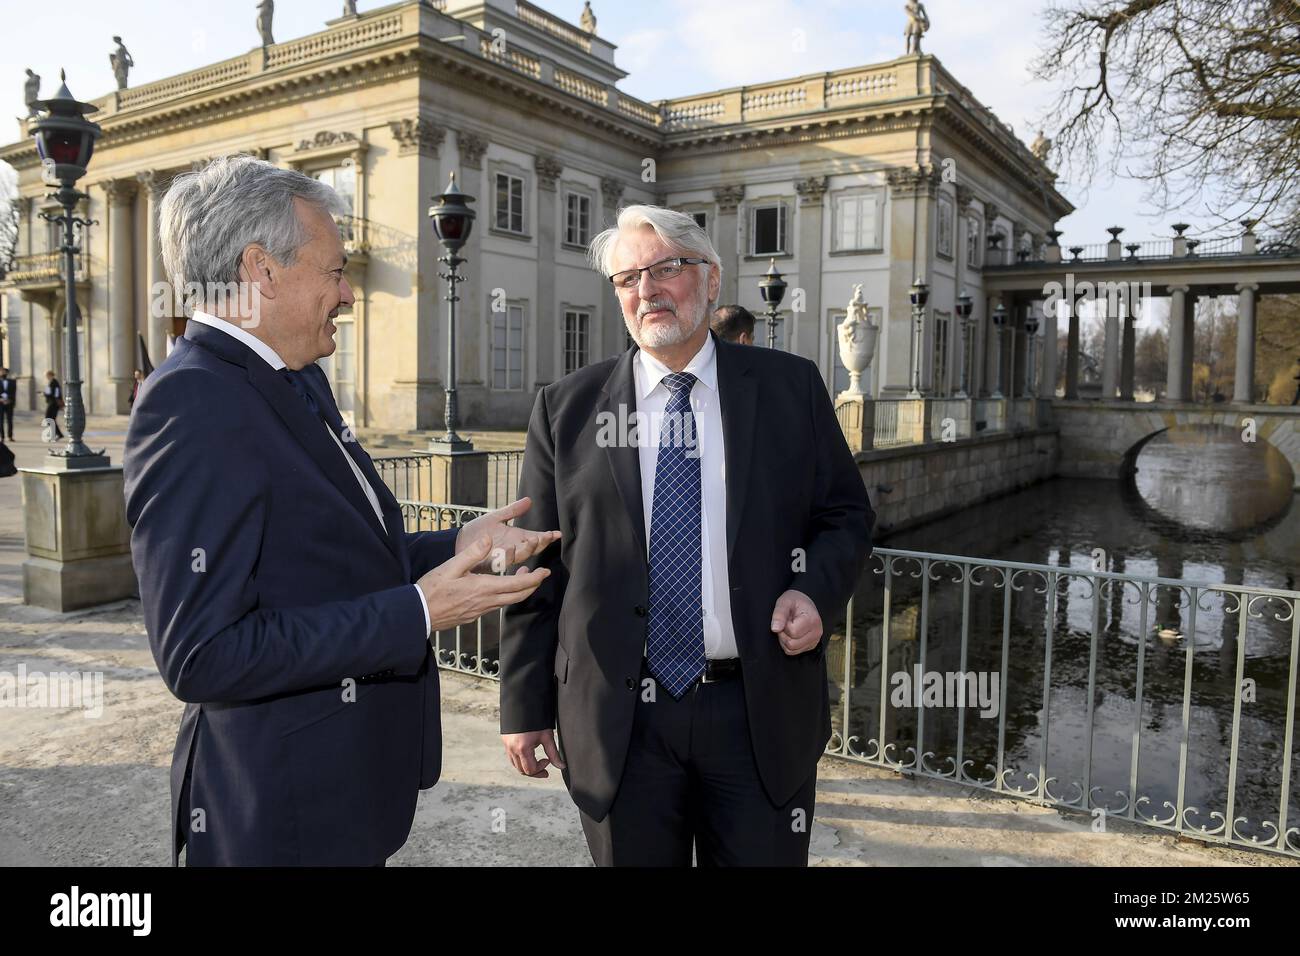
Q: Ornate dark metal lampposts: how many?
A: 7